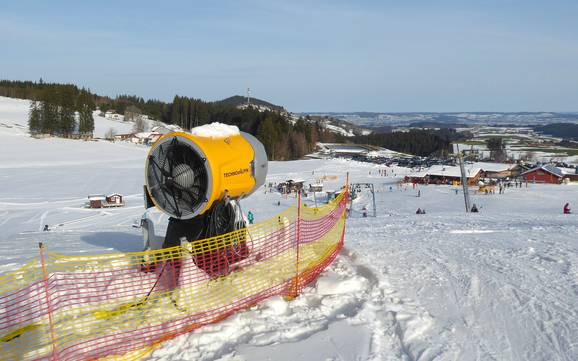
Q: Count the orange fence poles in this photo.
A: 3